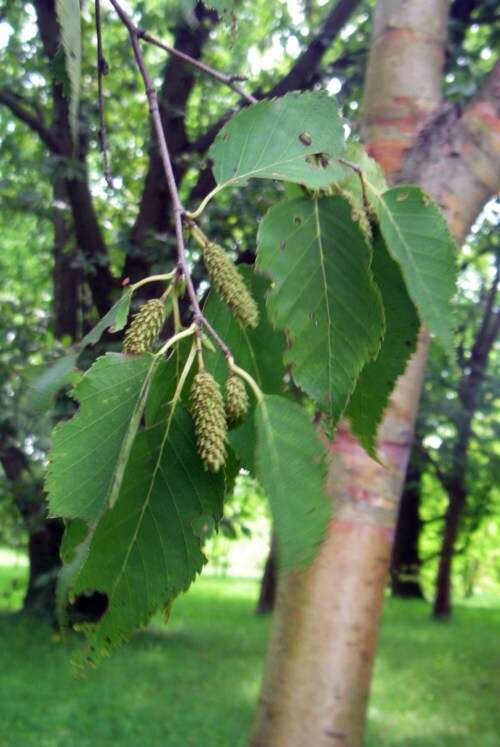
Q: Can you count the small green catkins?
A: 4